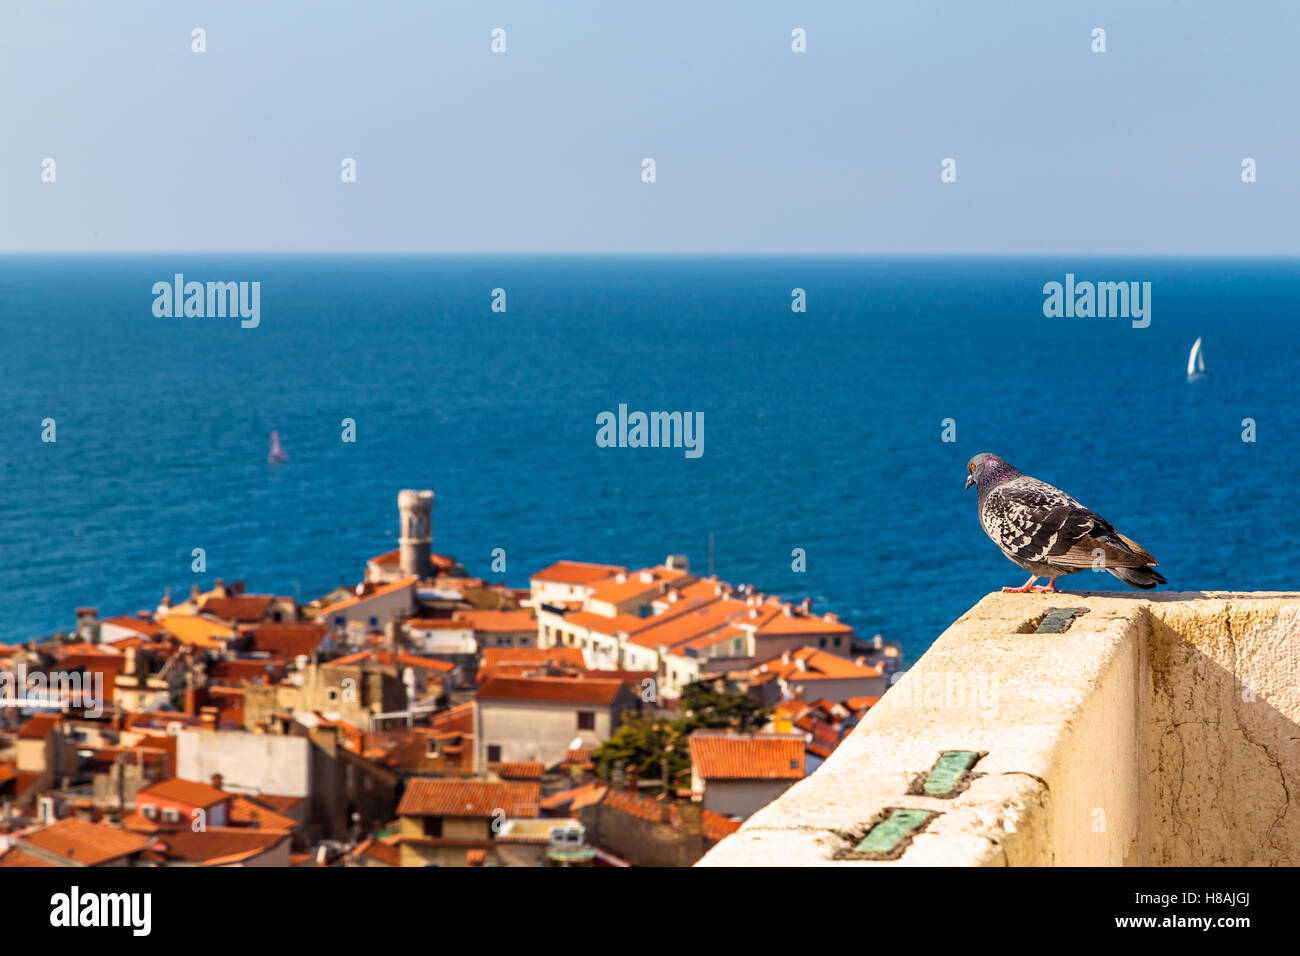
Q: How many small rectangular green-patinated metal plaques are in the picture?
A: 3